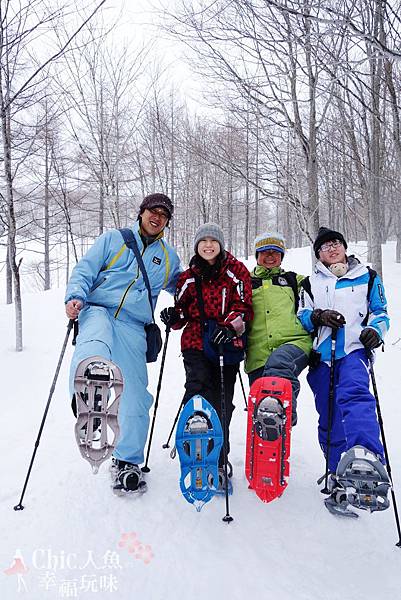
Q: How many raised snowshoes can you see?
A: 4